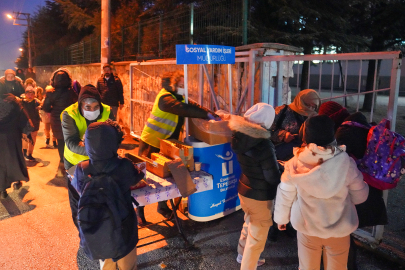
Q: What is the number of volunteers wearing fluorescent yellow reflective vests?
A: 2